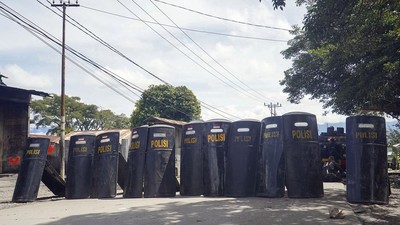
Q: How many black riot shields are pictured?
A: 11